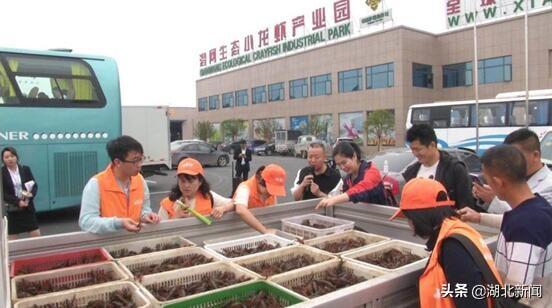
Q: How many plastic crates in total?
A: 13